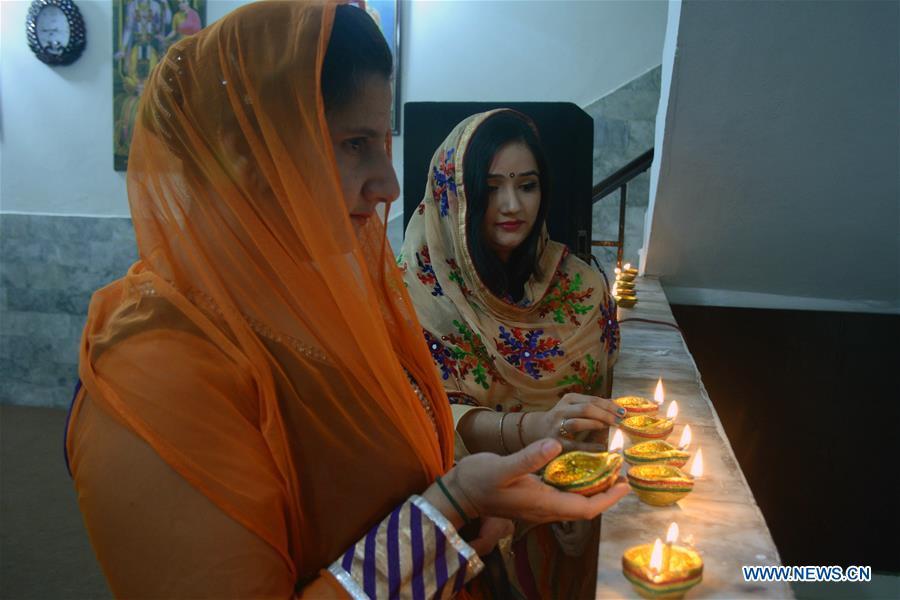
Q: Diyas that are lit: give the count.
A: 11